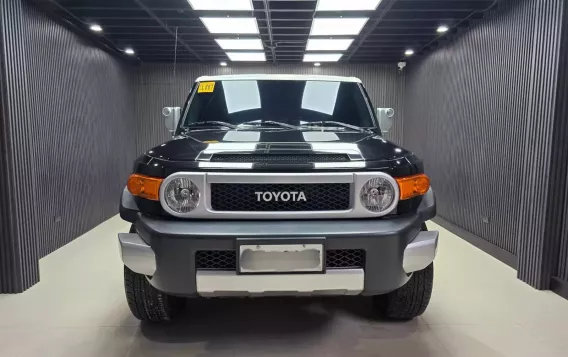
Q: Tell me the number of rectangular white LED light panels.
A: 8